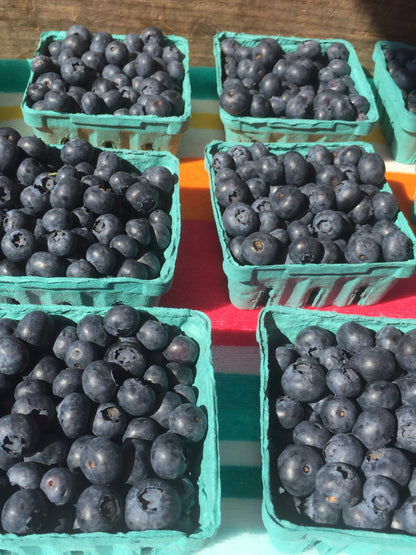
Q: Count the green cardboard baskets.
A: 7